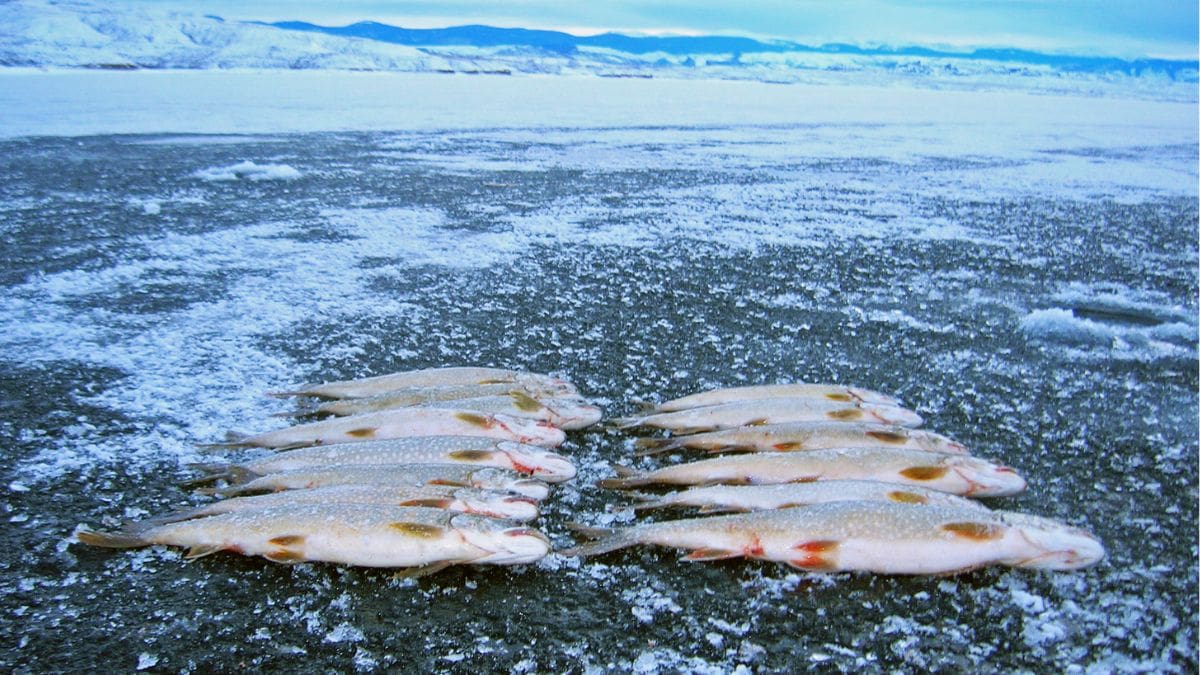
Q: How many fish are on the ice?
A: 14